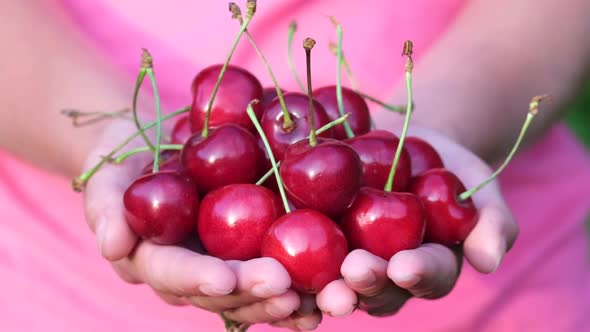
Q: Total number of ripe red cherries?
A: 15